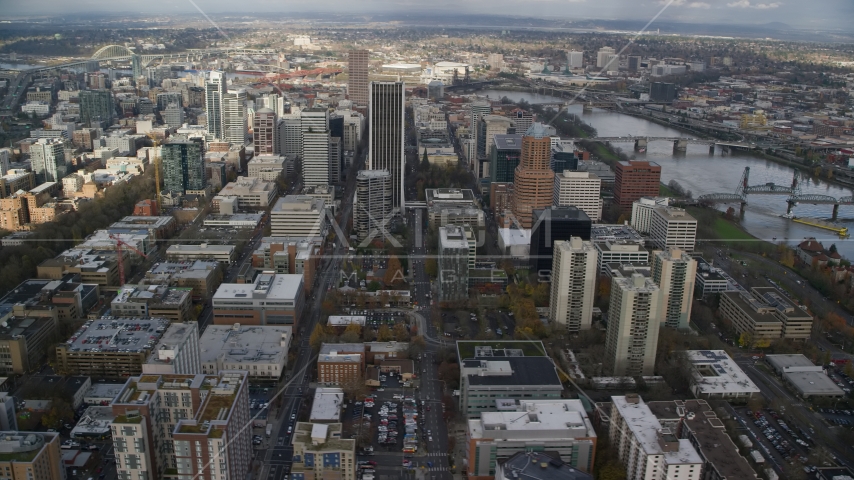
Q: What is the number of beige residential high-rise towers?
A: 3